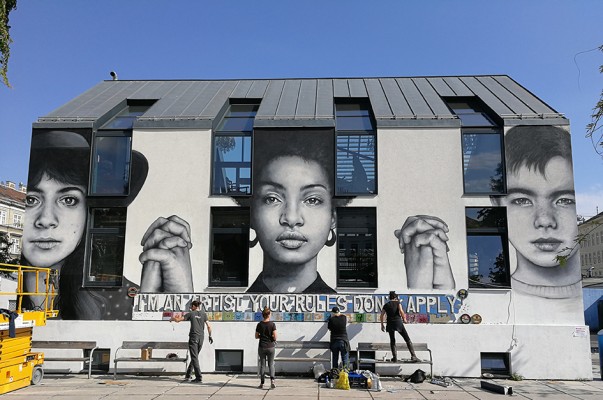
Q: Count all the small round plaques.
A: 4